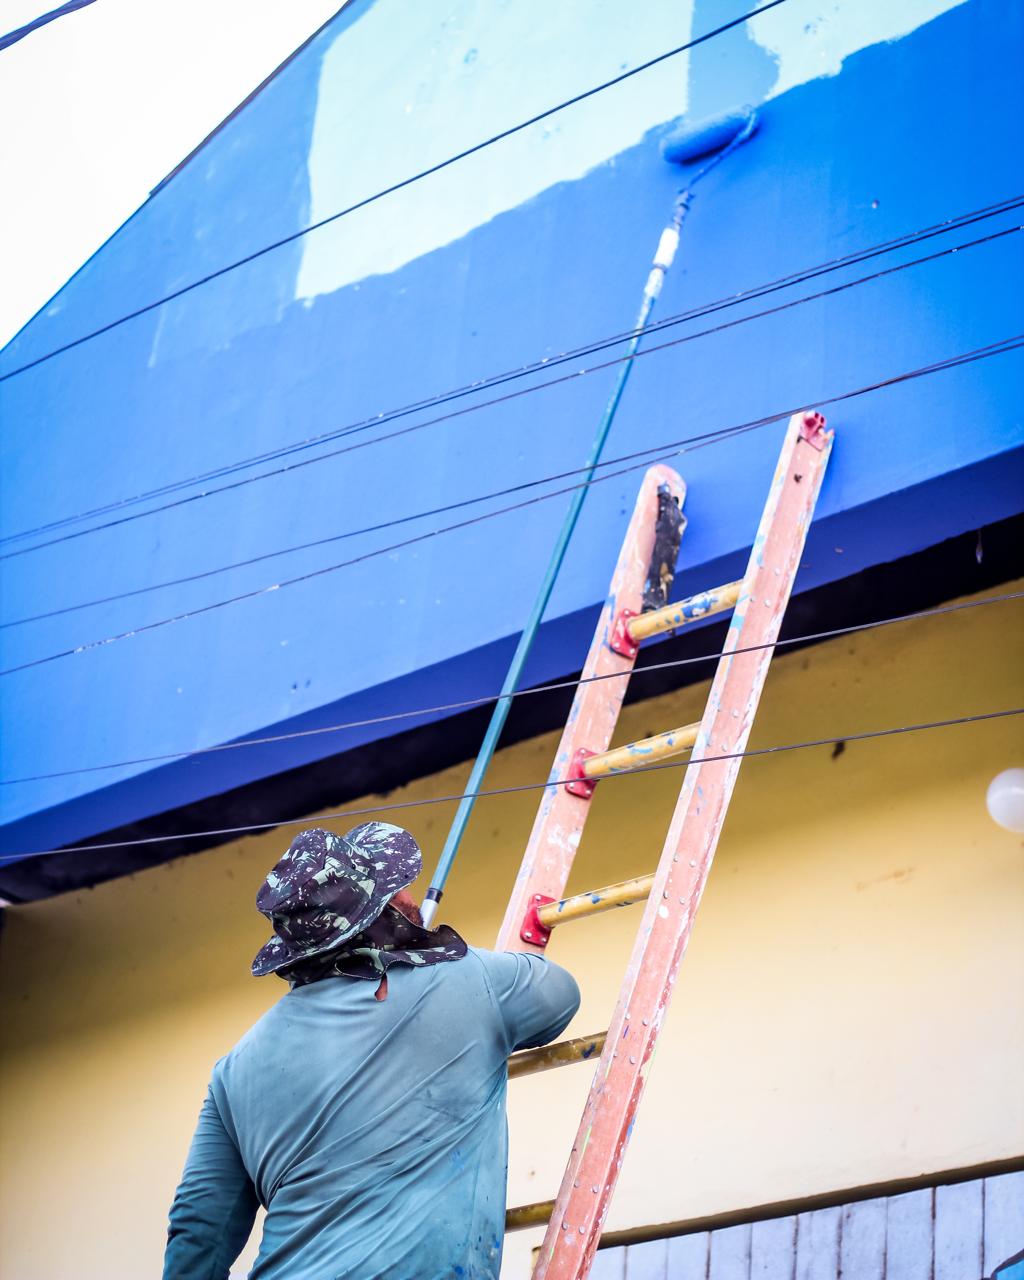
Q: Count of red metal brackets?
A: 3